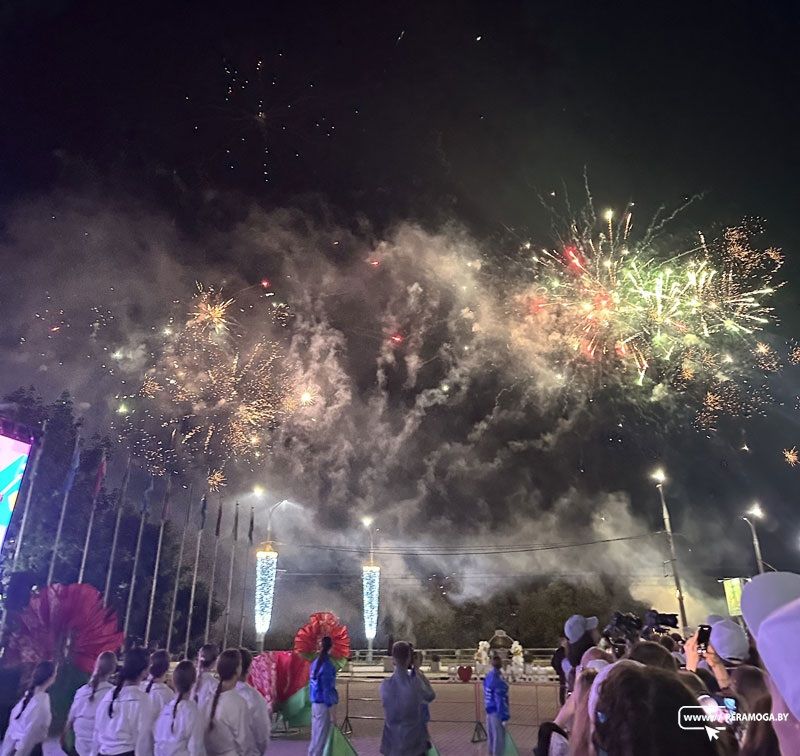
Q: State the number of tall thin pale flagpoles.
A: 11